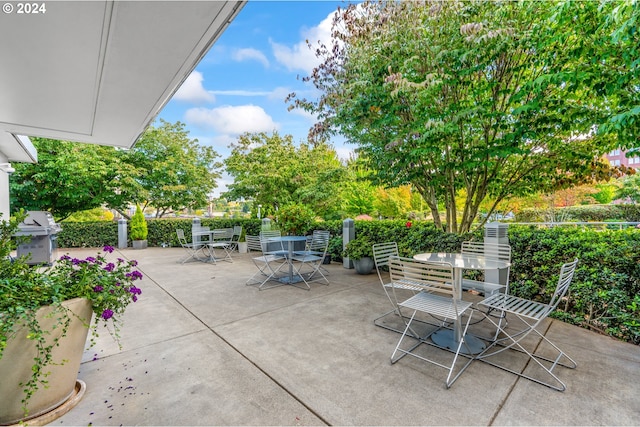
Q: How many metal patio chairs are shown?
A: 12